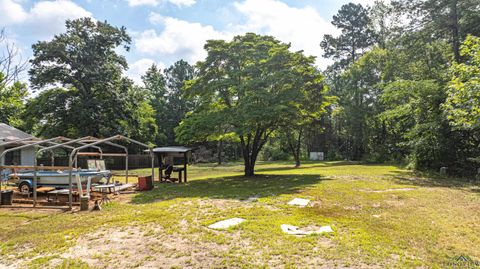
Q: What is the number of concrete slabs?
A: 3